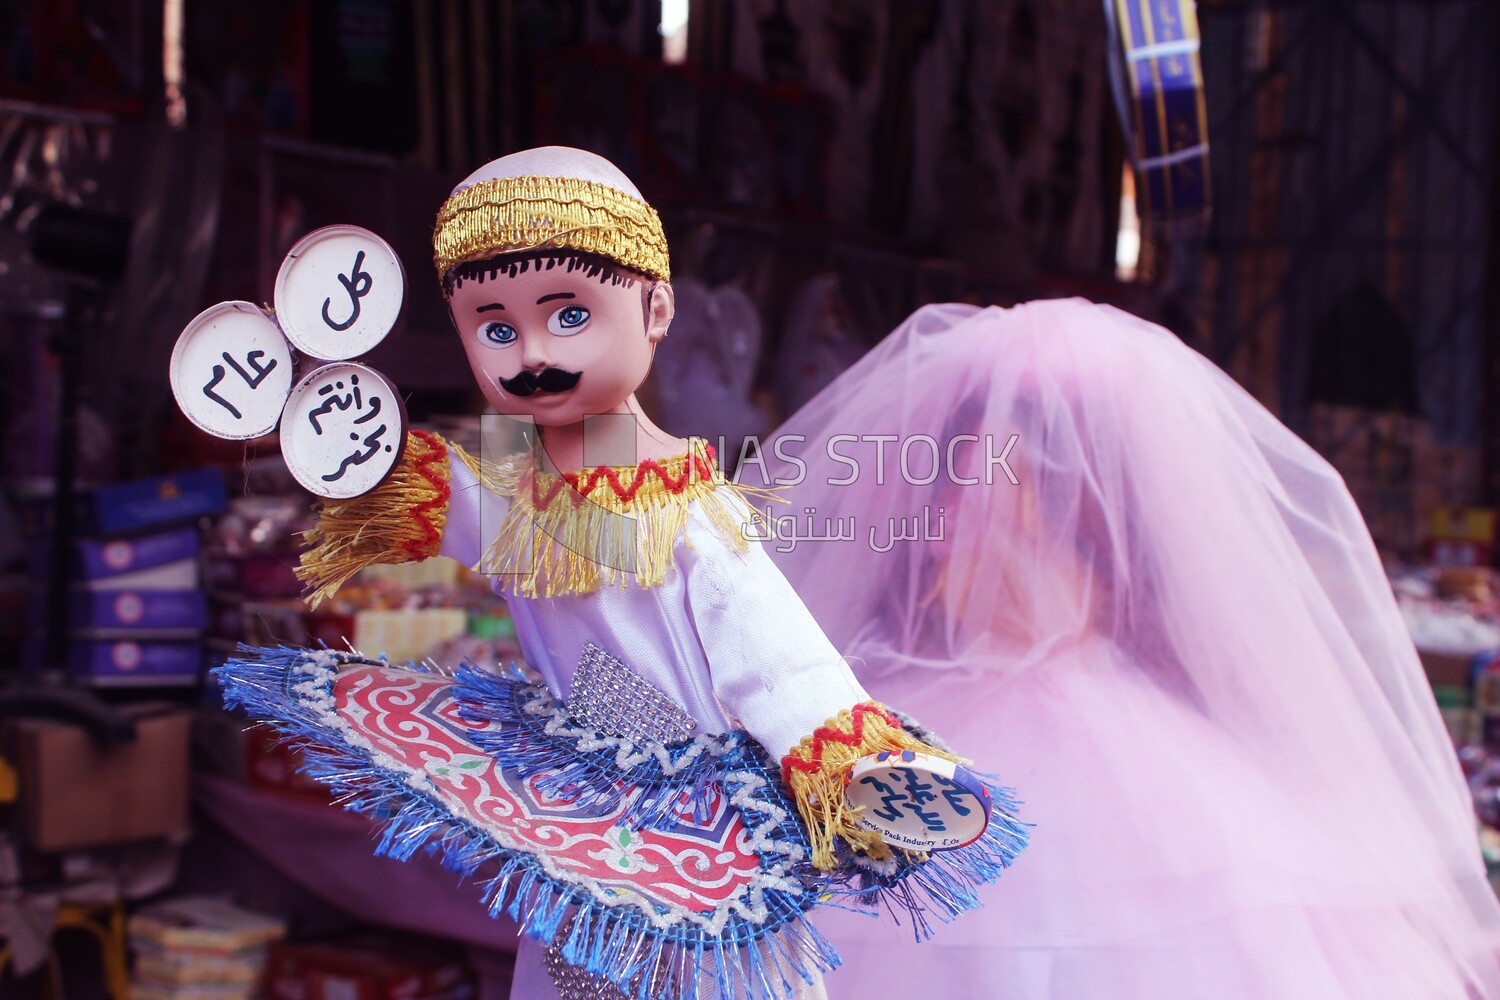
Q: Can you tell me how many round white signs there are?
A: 4